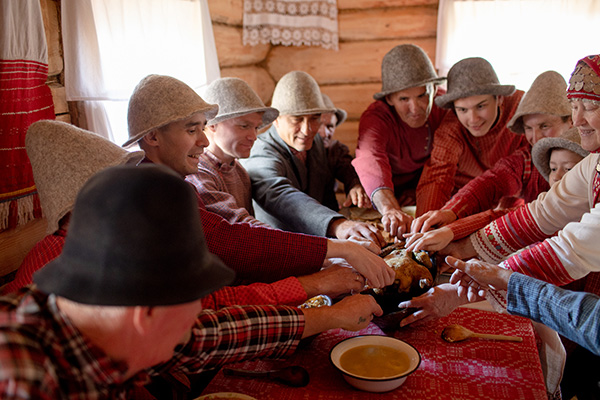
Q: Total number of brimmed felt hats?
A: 10